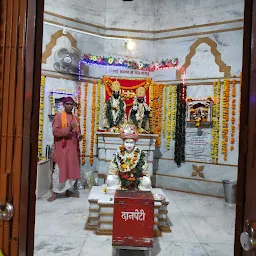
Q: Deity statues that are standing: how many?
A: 2